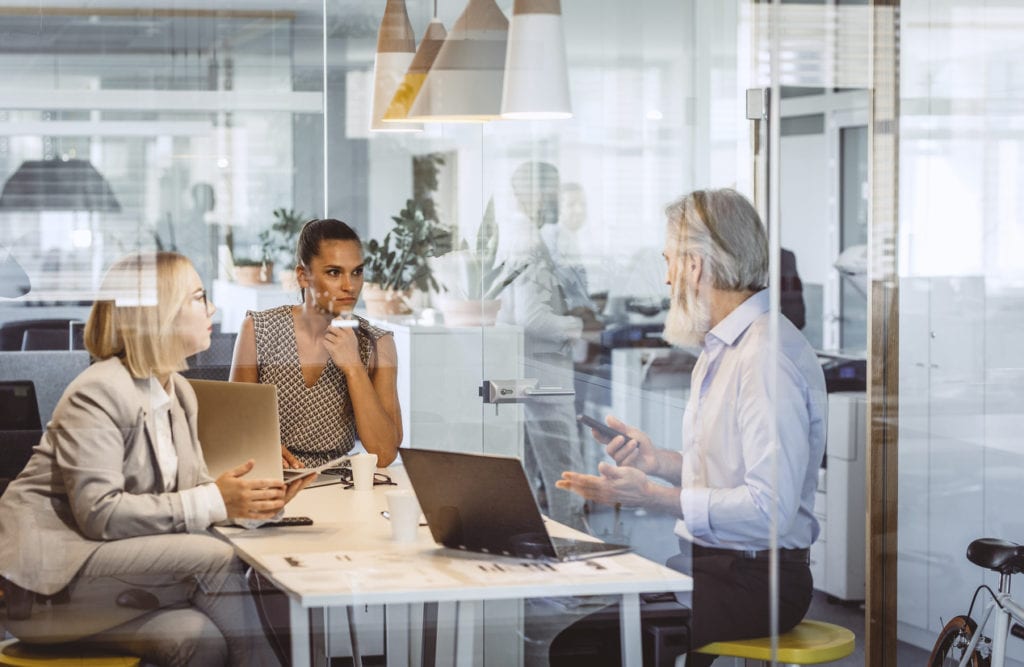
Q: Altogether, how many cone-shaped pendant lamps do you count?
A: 4